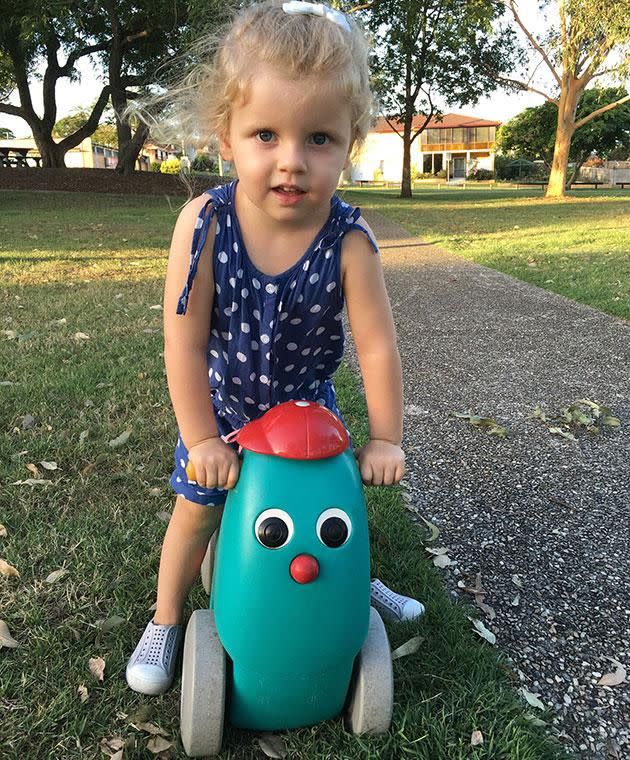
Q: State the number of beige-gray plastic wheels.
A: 3